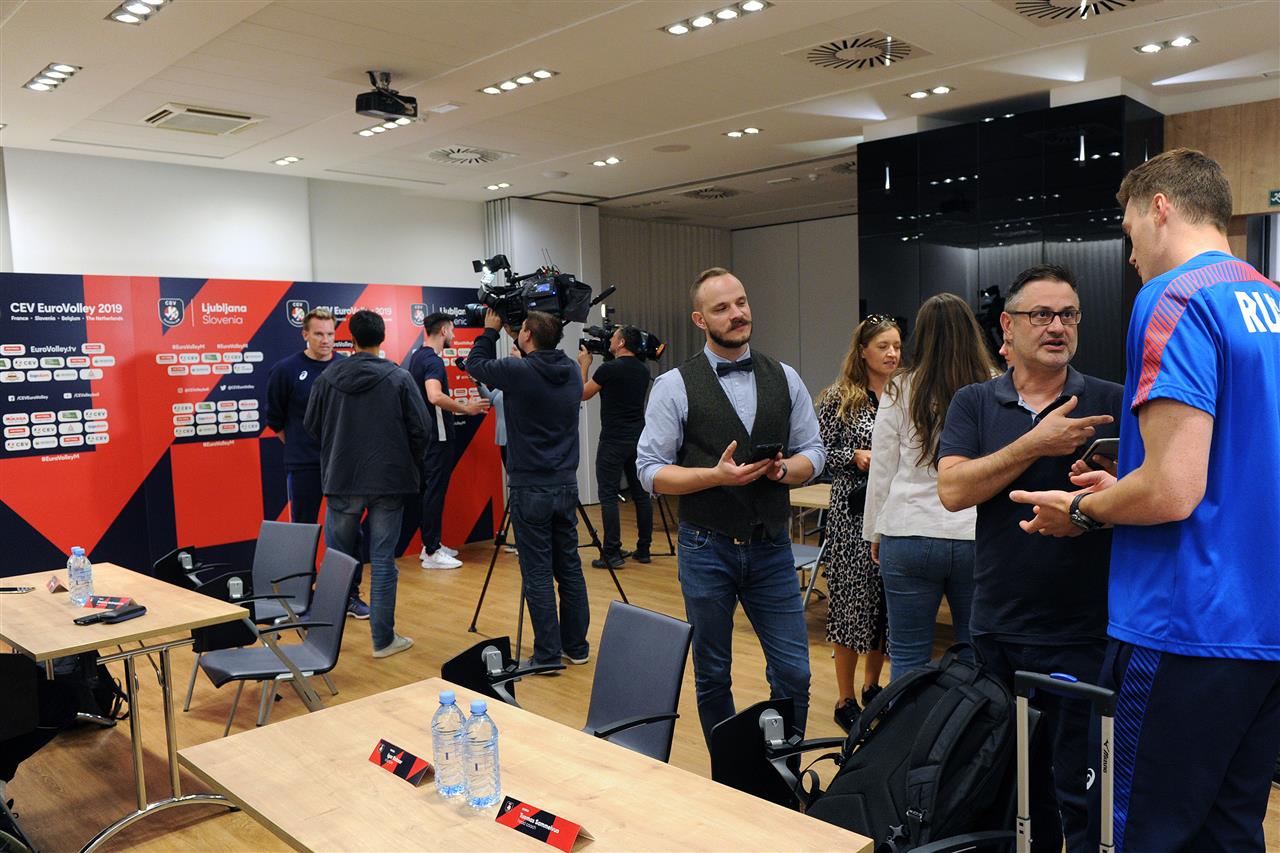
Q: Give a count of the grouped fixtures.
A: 11